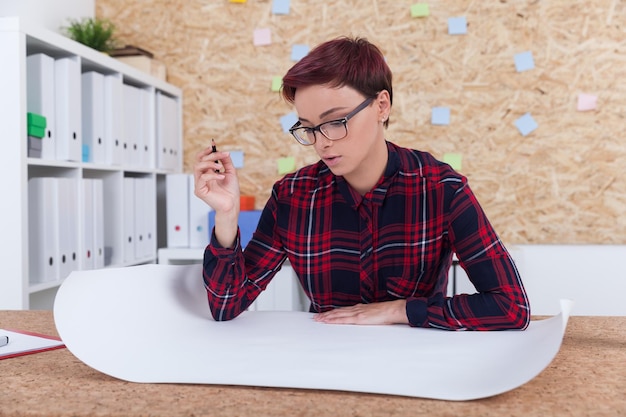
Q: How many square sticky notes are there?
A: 15